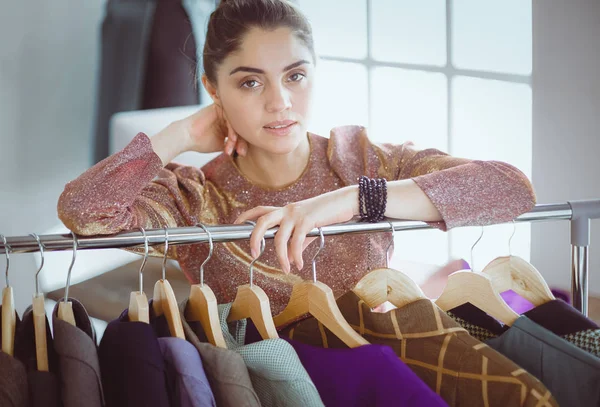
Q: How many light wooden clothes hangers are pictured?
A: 11